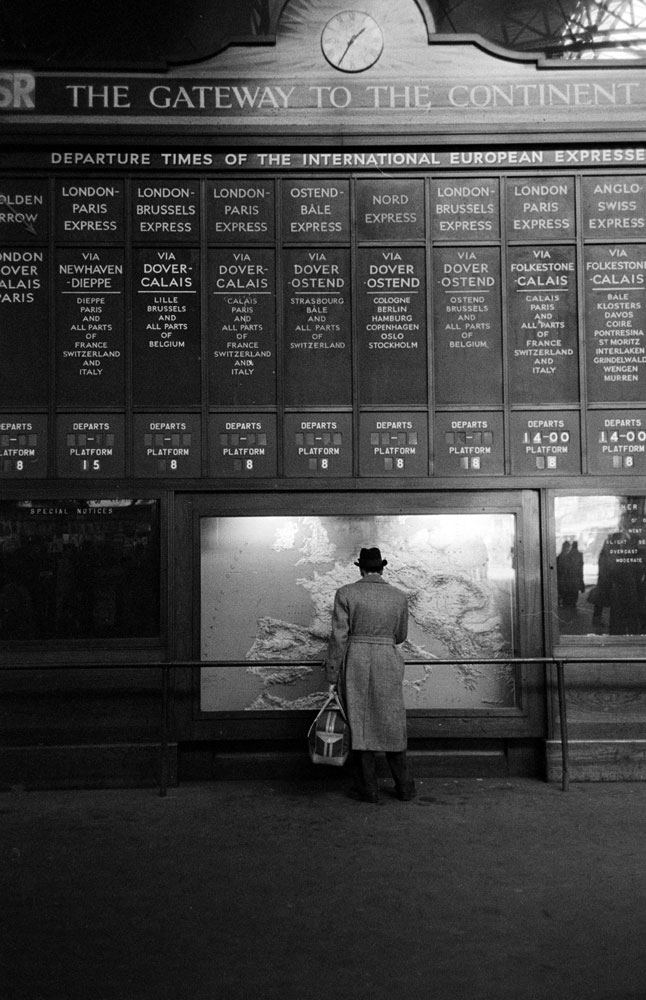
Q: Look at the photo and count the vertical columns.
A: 9